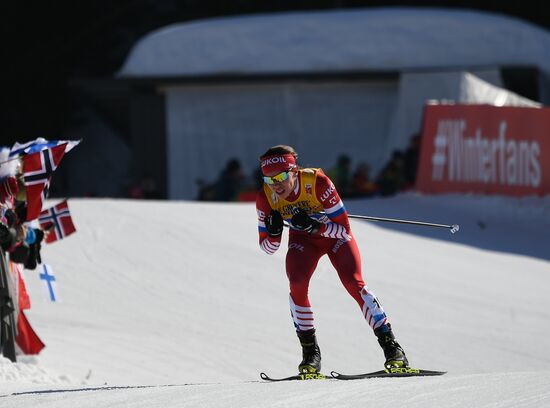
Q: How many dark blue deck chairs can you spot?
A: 0